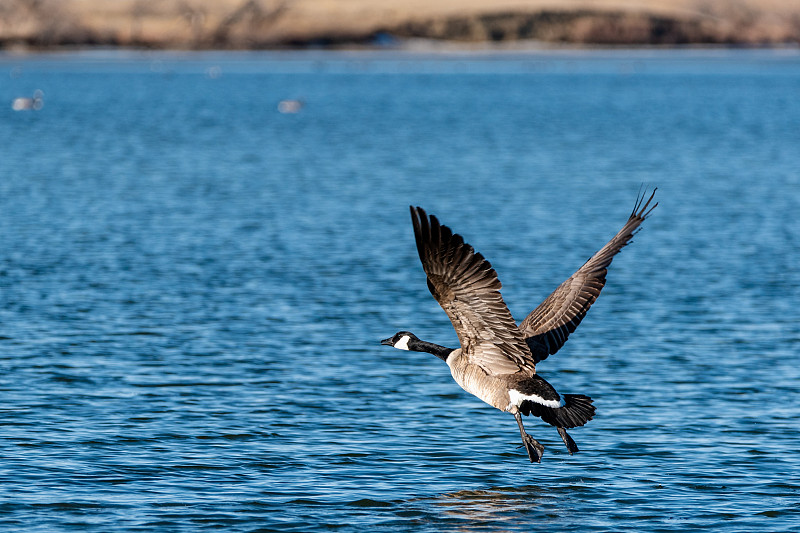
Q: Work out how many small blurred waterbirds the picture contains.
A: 2